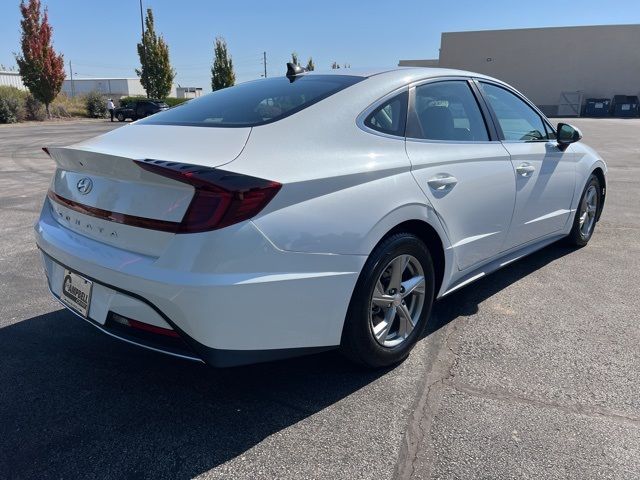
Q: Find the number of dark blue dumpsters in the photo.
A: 2